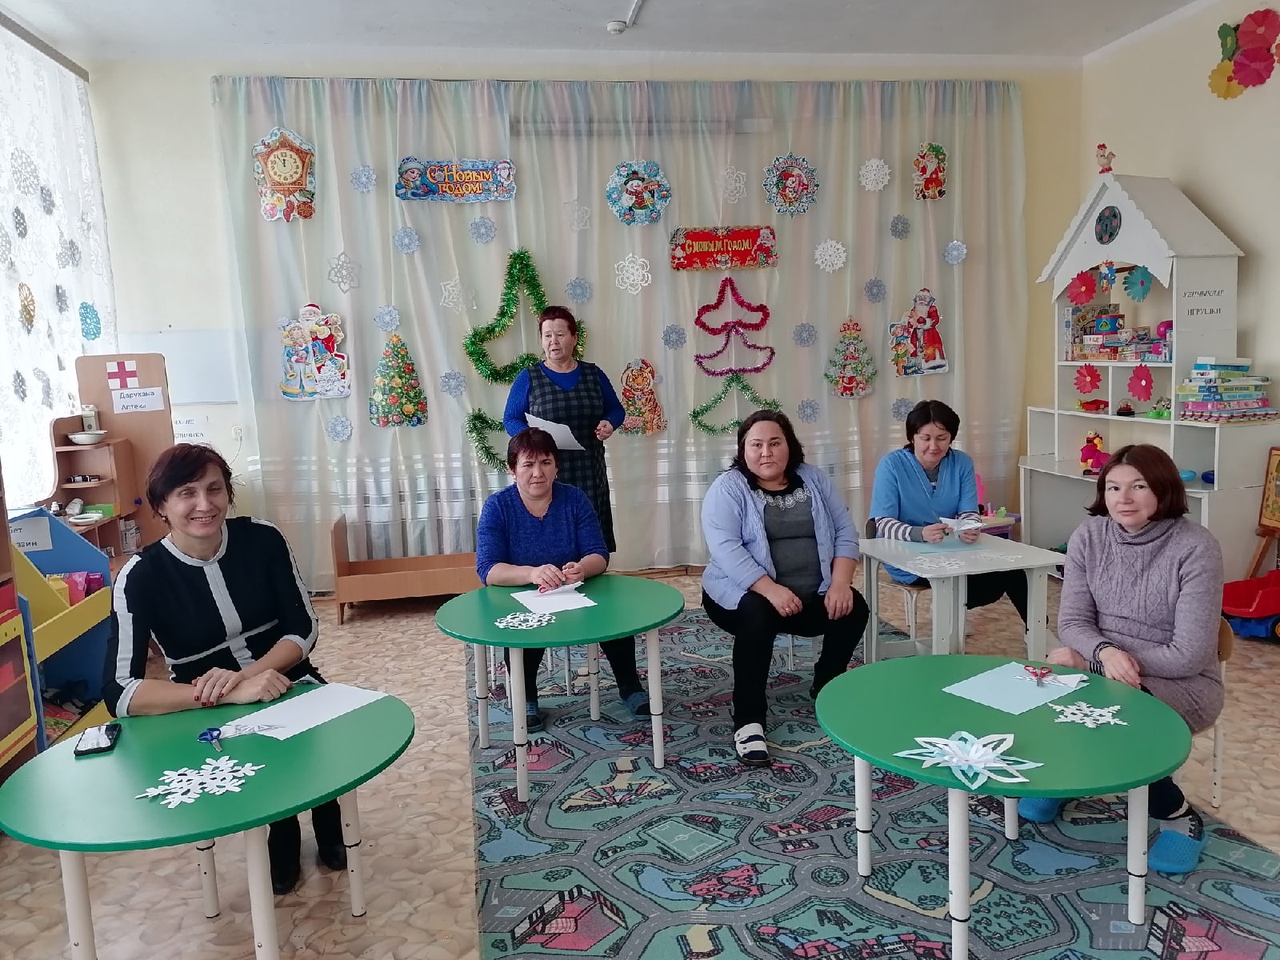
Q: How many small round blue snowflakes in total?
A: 14